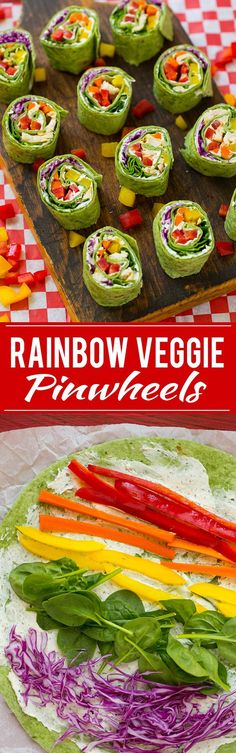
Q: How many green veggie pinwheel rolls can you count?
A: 12